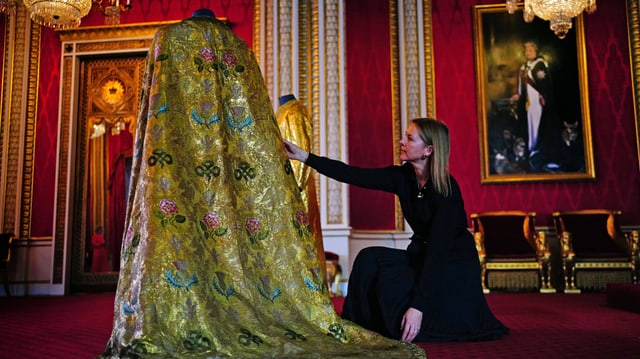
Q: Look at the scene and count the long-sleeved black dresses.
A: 1